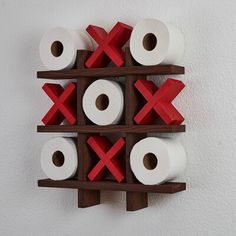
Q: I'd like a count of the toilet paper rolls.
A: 5